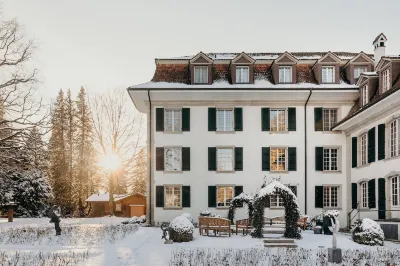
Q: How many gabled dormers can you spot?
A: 7